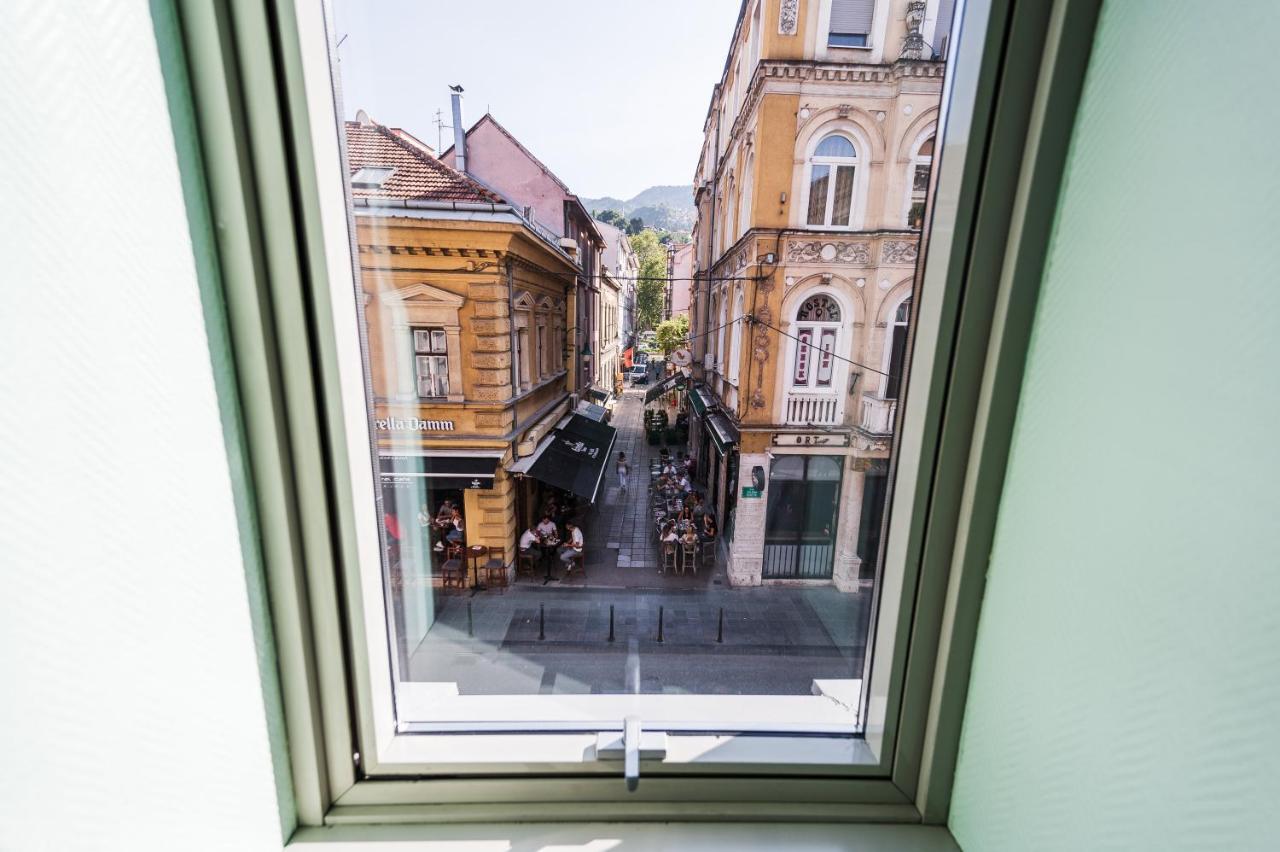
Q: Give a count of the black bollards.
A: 5